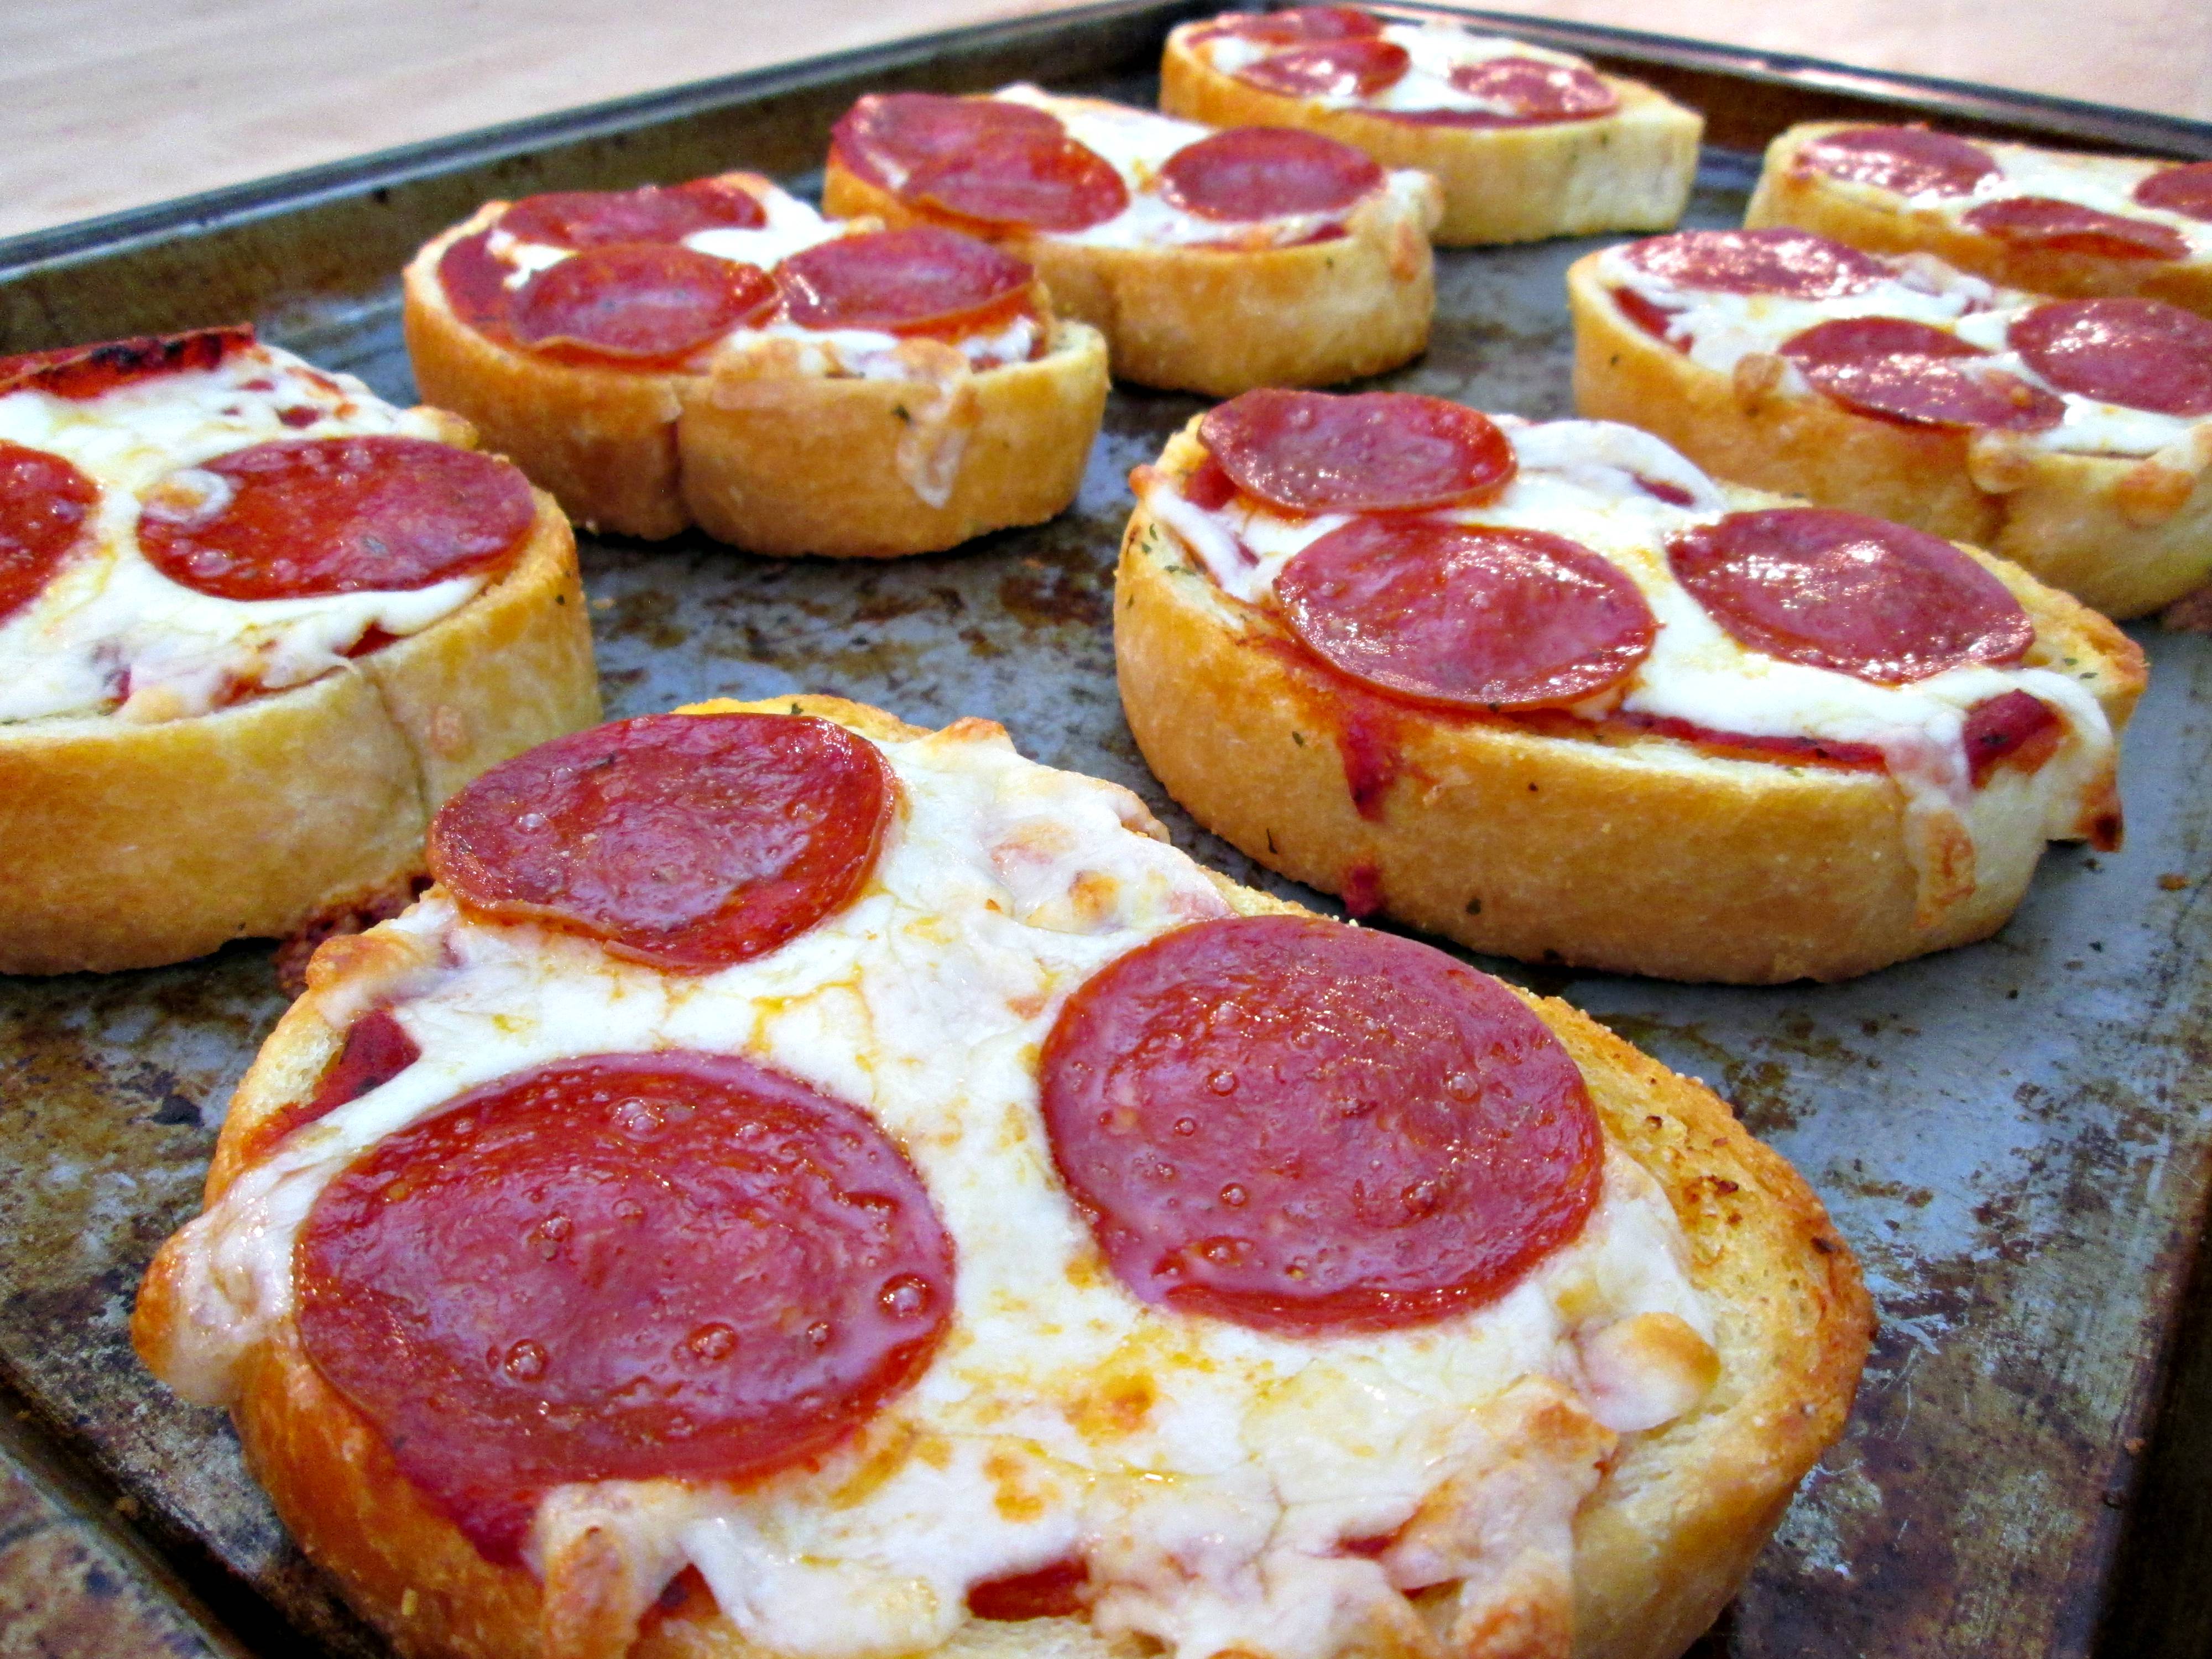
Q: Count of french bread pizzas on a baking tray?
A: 8